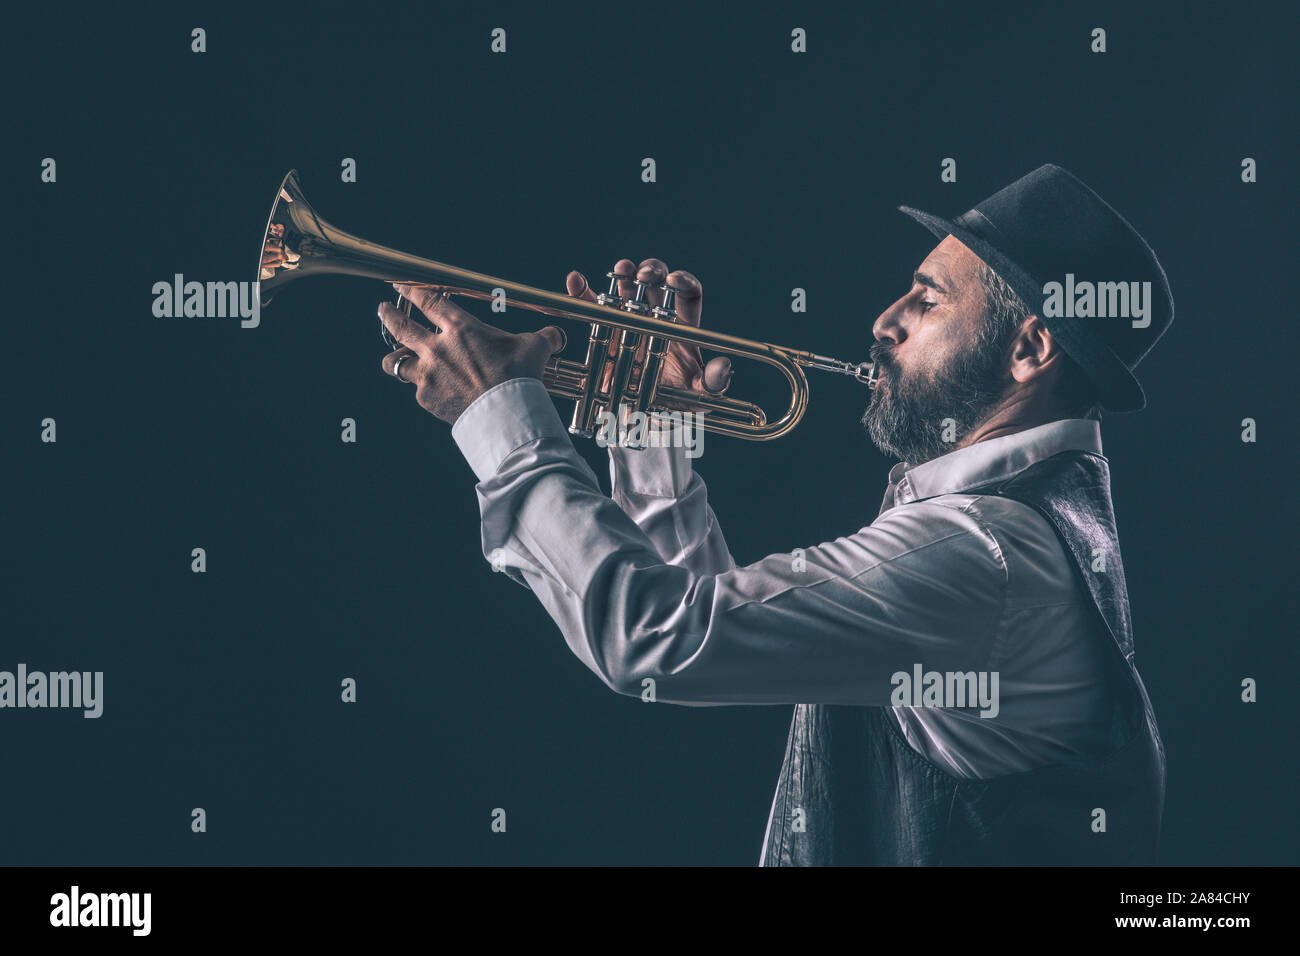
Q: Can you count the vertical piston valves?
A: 3